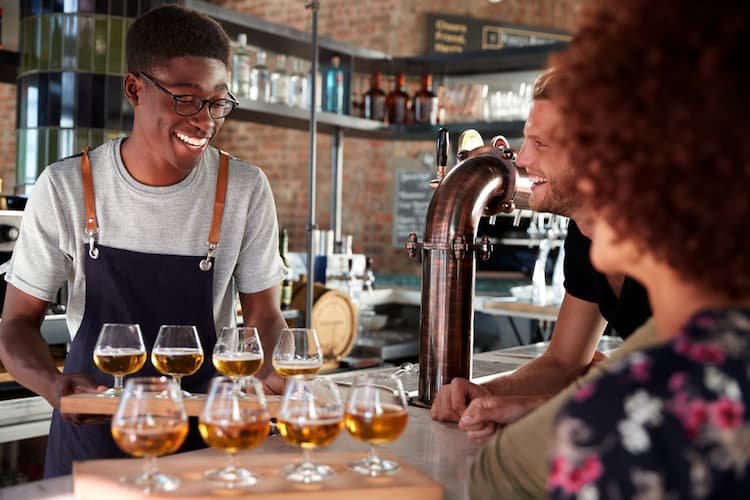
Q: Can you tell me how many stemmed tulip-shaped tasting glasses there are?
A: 8